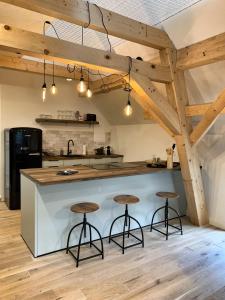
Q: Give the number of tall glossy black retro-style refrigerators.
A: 1